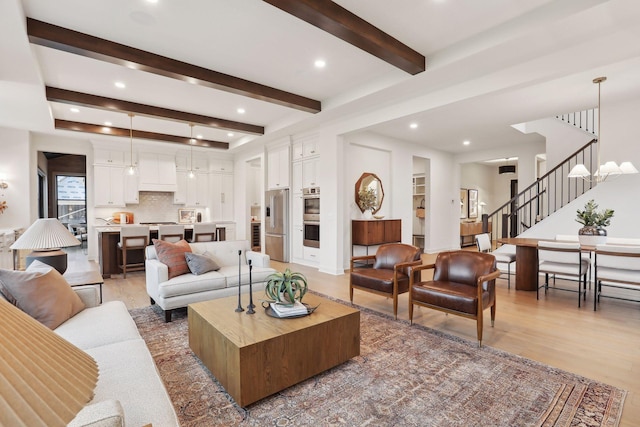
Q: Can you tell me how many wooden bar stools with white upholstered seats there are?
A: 3